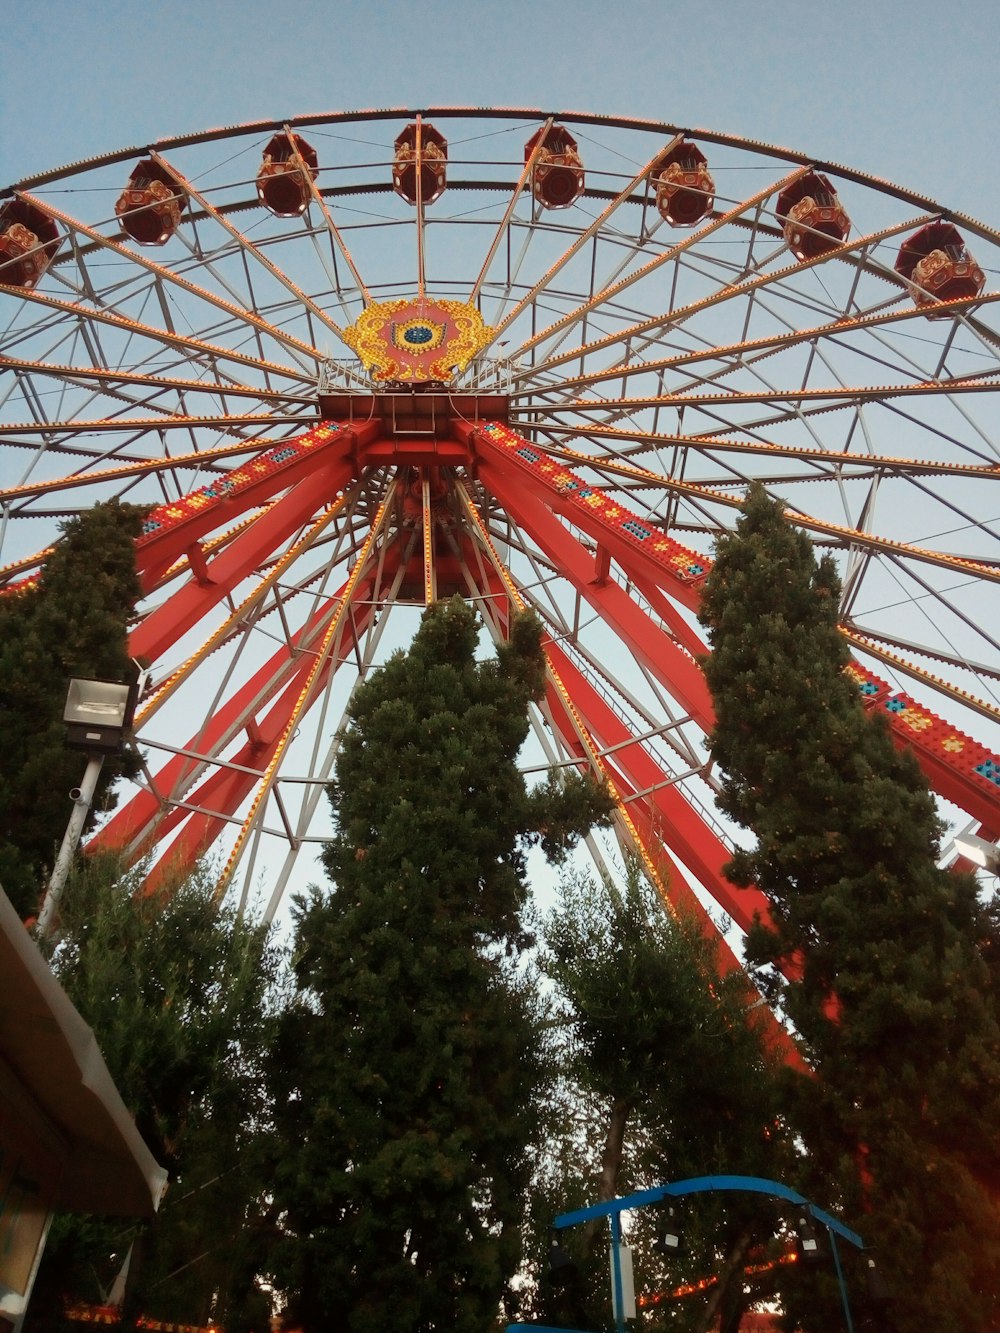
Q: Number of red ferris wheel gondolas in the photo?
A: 8